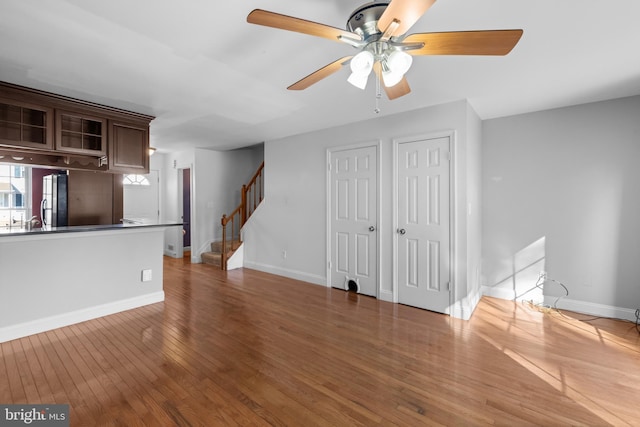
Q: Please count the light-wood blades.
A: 5